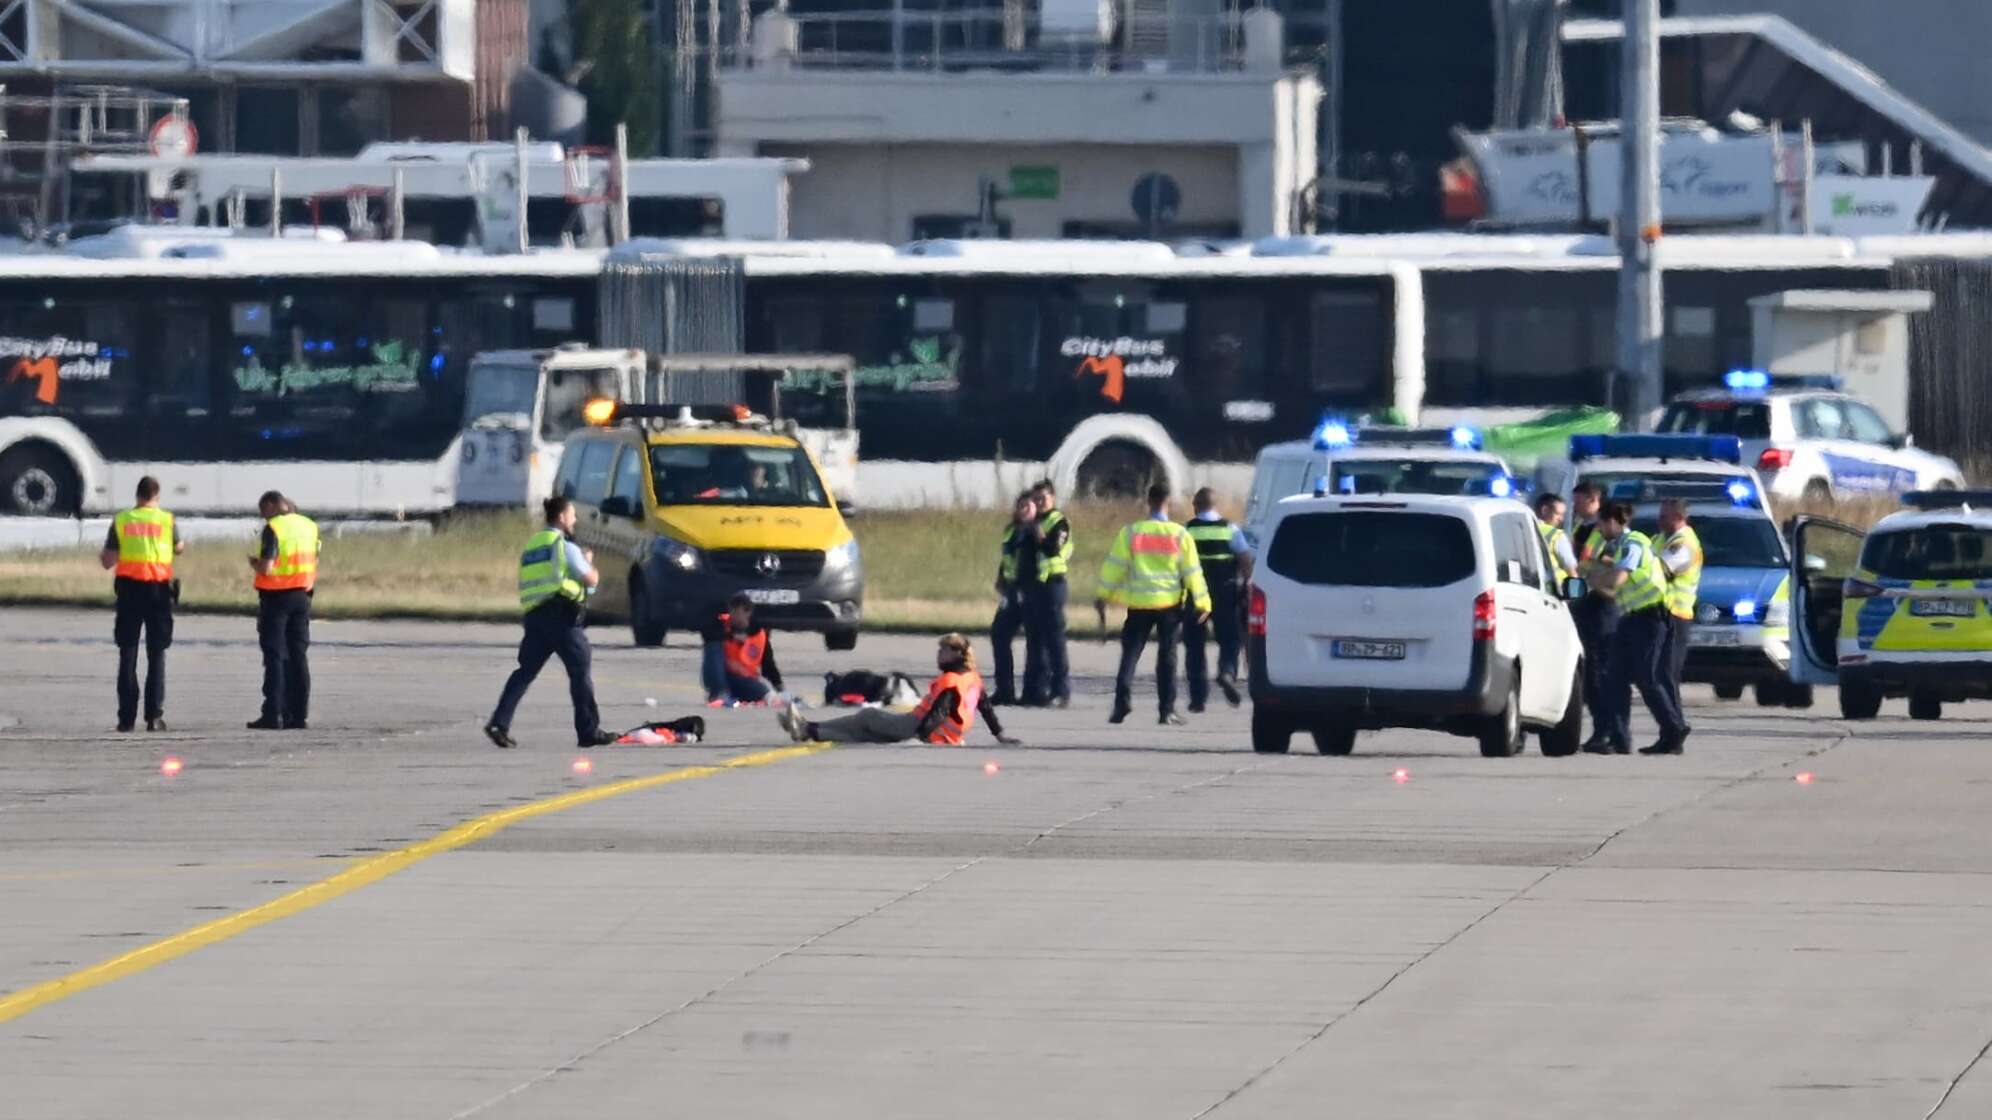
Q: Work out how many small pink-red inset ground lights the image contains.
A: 5